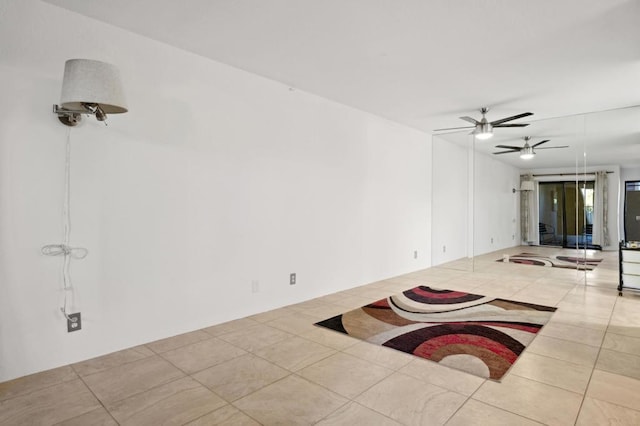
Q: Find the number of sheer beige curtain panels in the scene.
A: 2